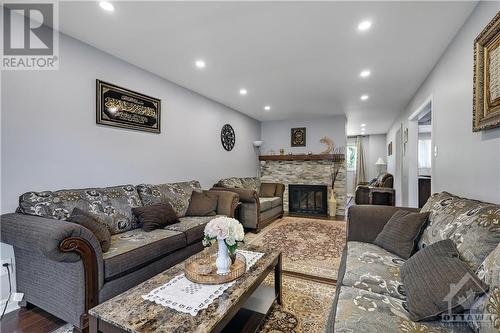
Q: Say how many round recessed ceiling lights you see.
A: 10